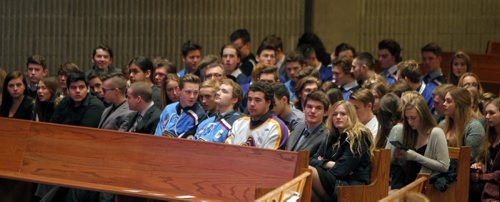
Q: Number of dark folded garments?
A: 1